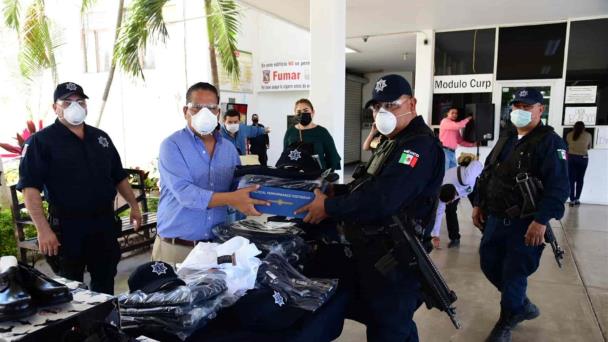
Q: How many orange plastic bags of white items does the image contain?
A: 0